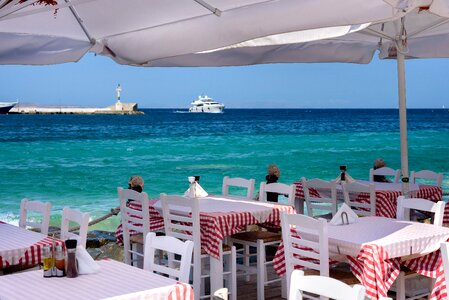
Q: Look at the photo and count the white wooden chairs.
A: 15